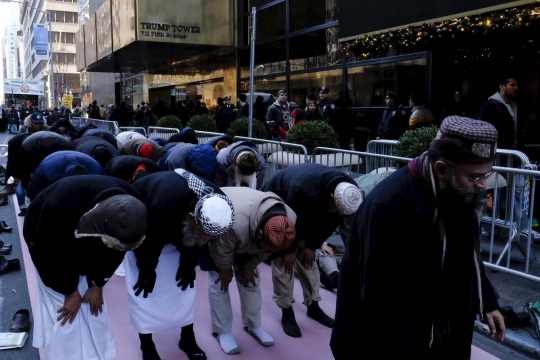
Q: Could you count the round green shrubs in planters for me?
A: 5